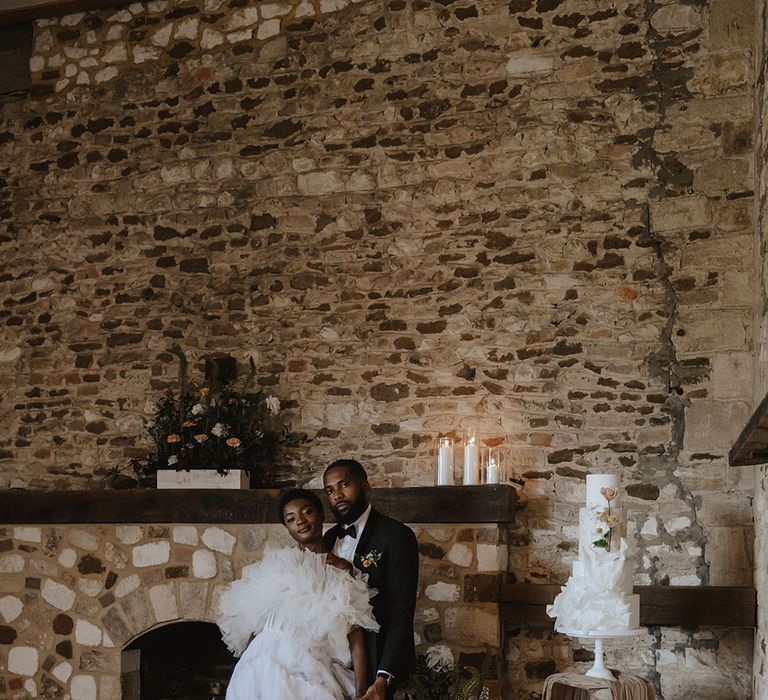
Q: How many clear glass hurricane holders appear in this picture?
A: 3